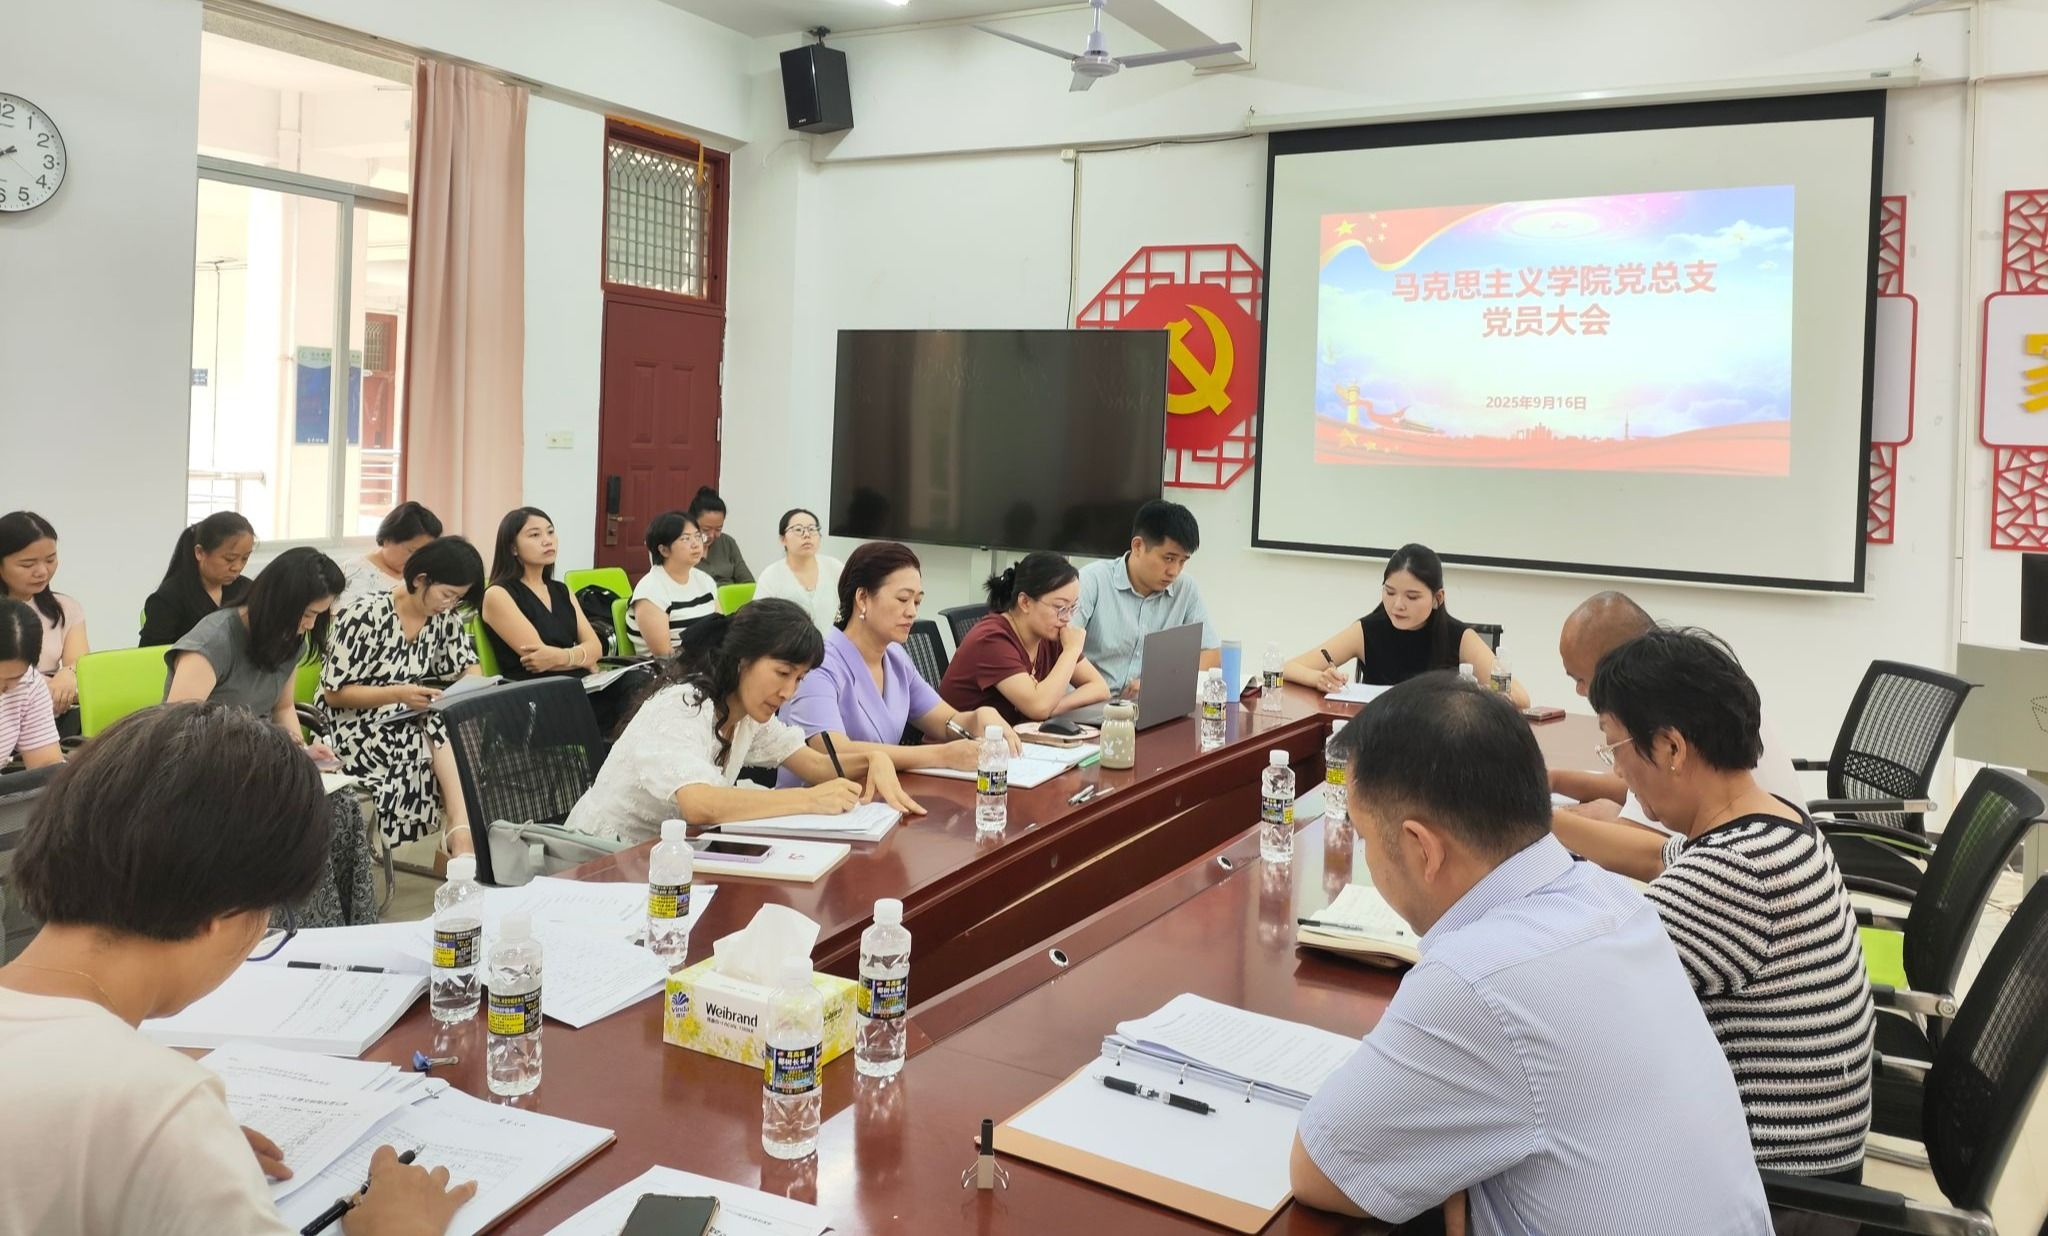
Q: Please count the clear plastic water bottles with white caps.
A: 12